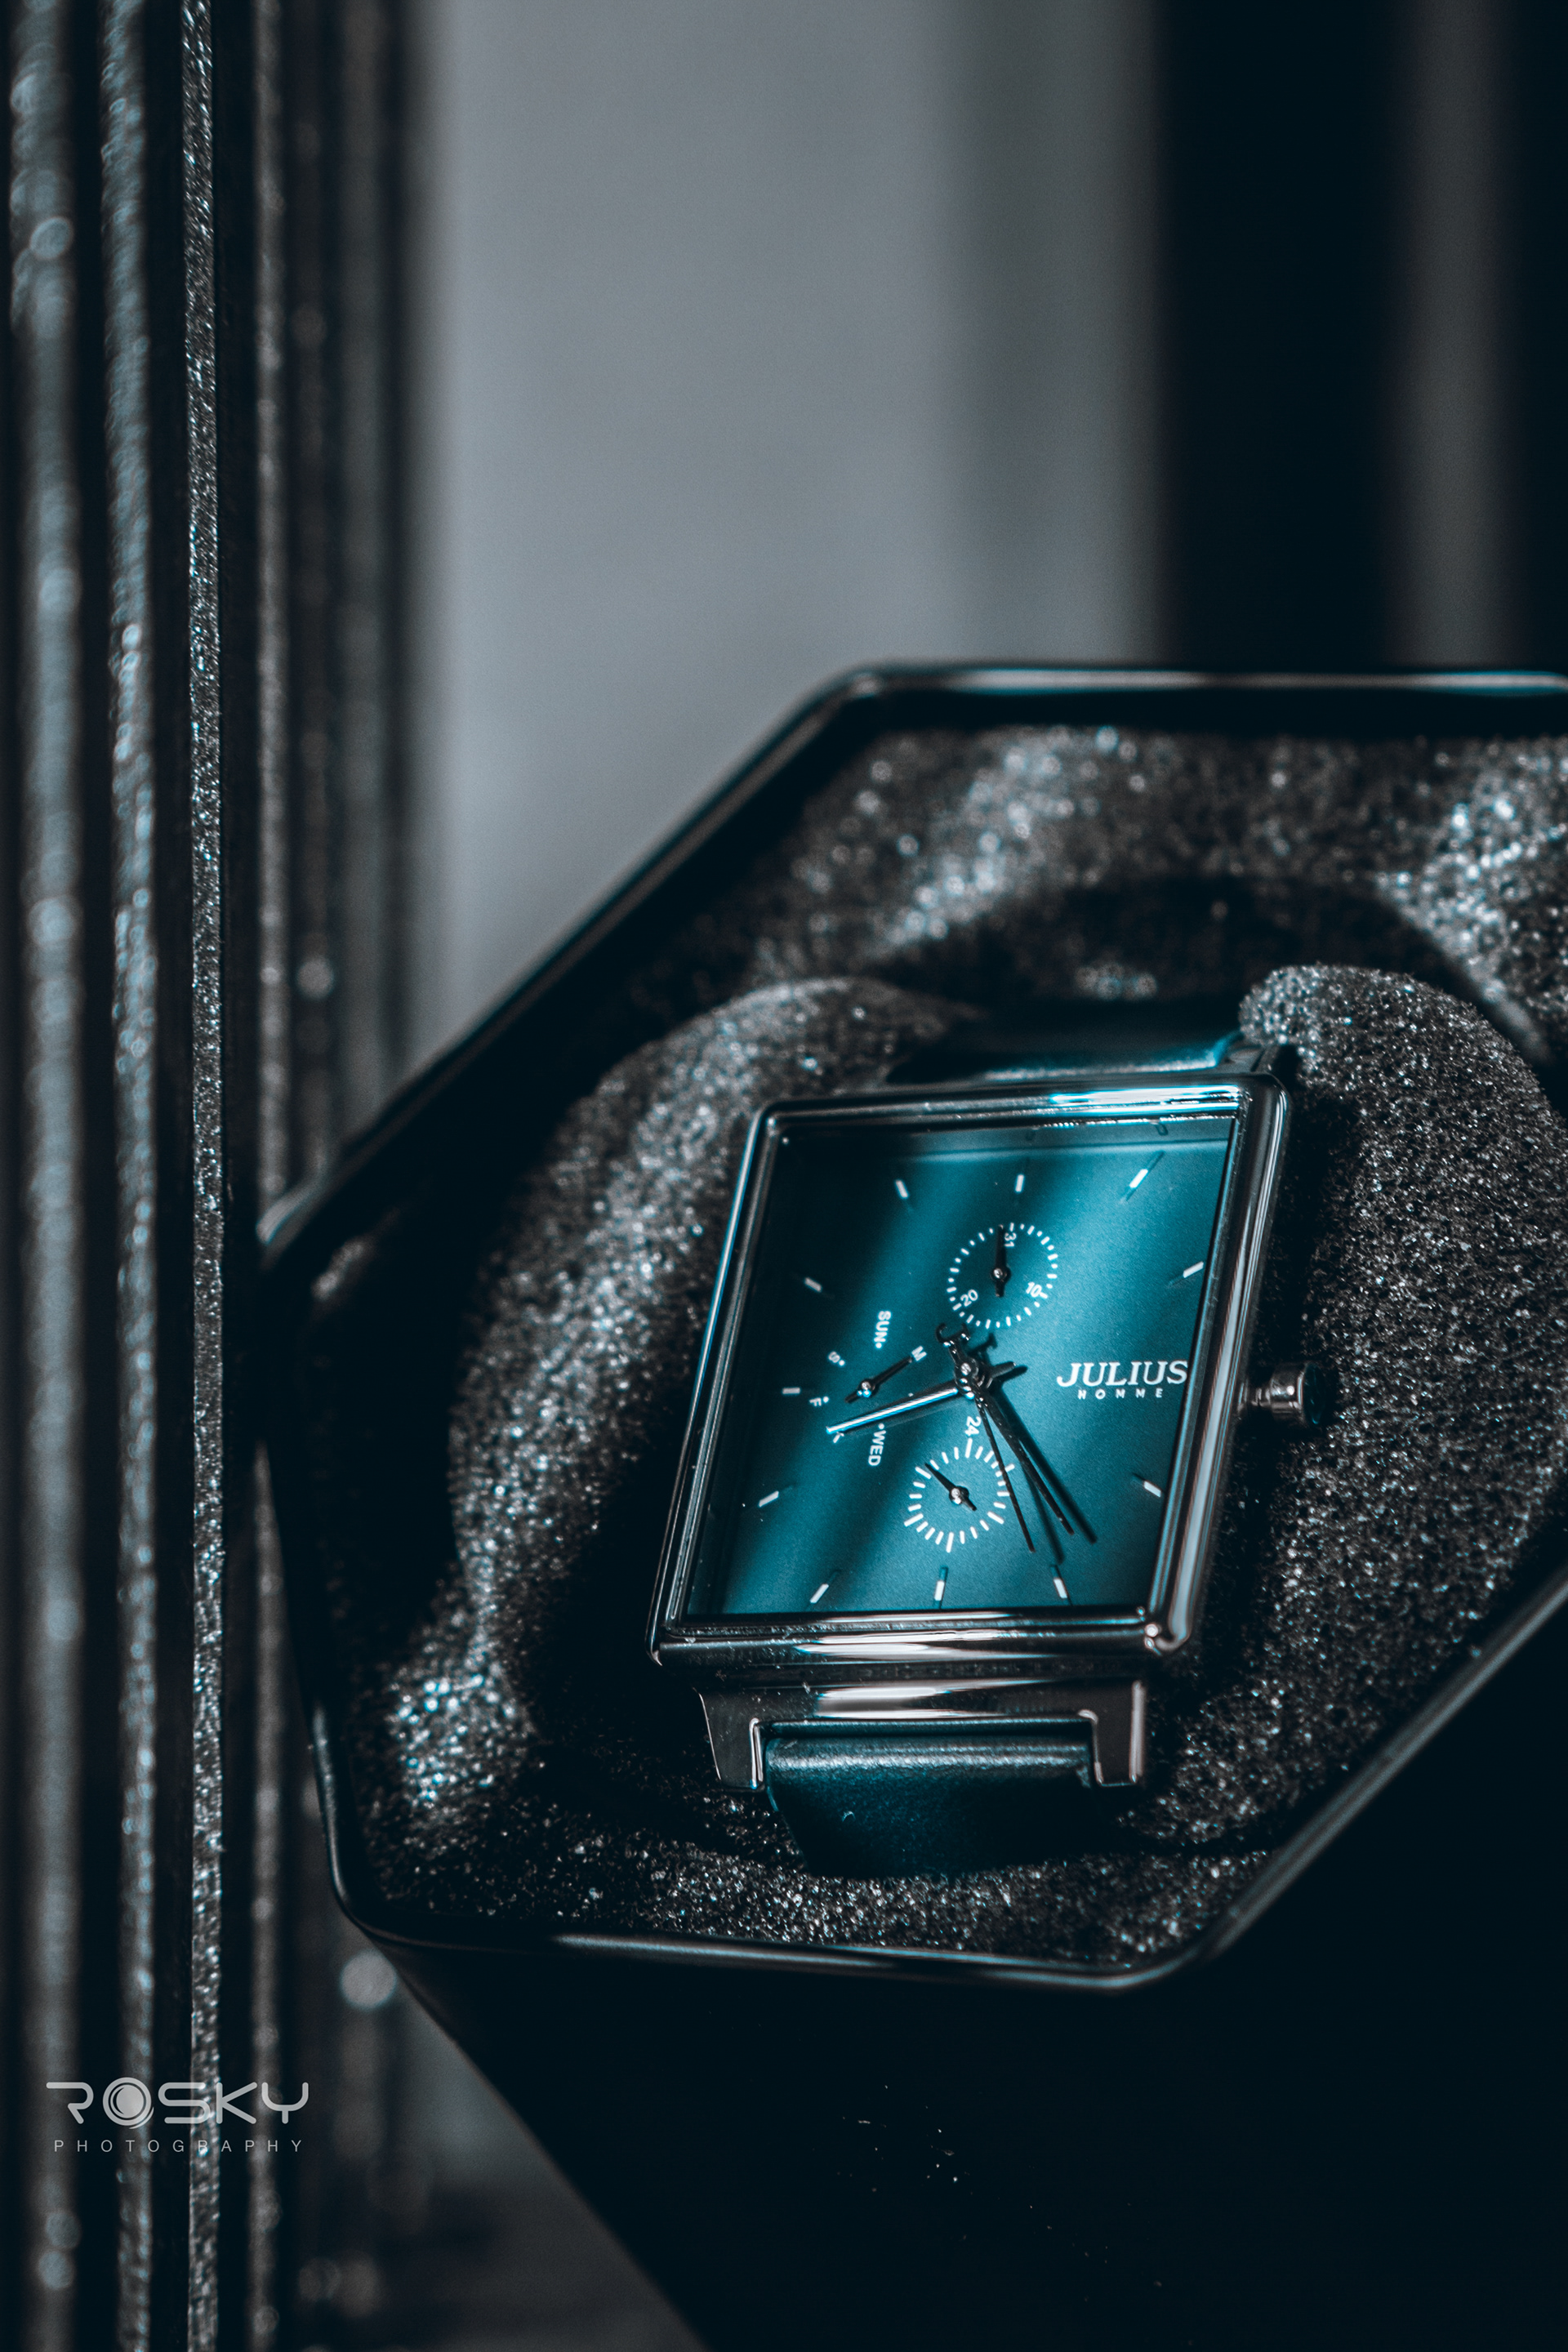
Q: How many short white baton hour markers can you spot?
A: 11